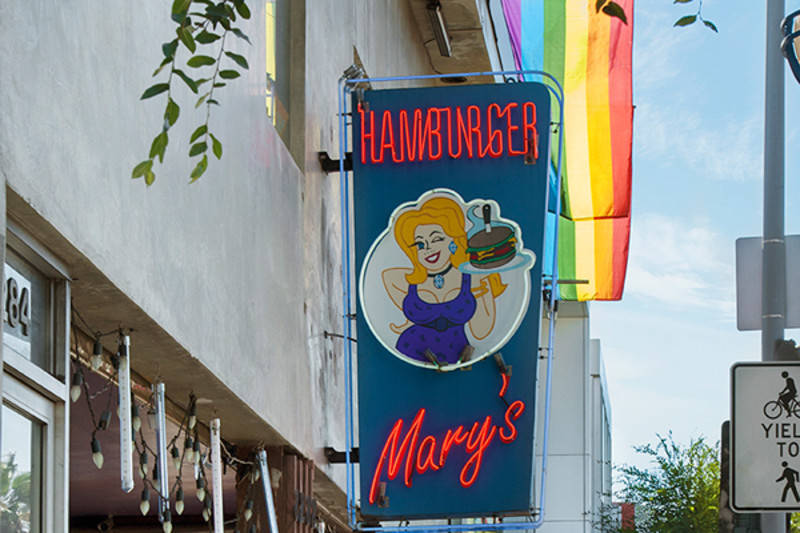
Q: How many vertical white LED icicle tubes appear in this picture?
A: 4